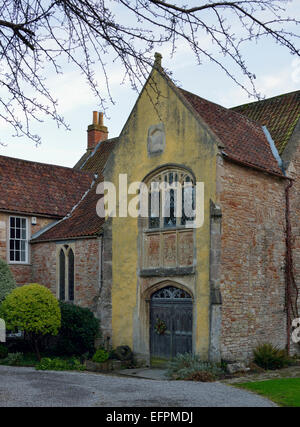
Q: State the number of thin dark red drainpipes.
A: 1